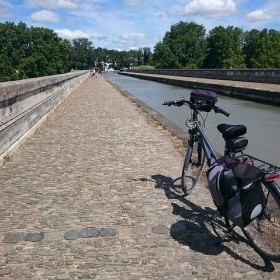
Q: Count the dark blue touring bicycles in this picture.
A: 1